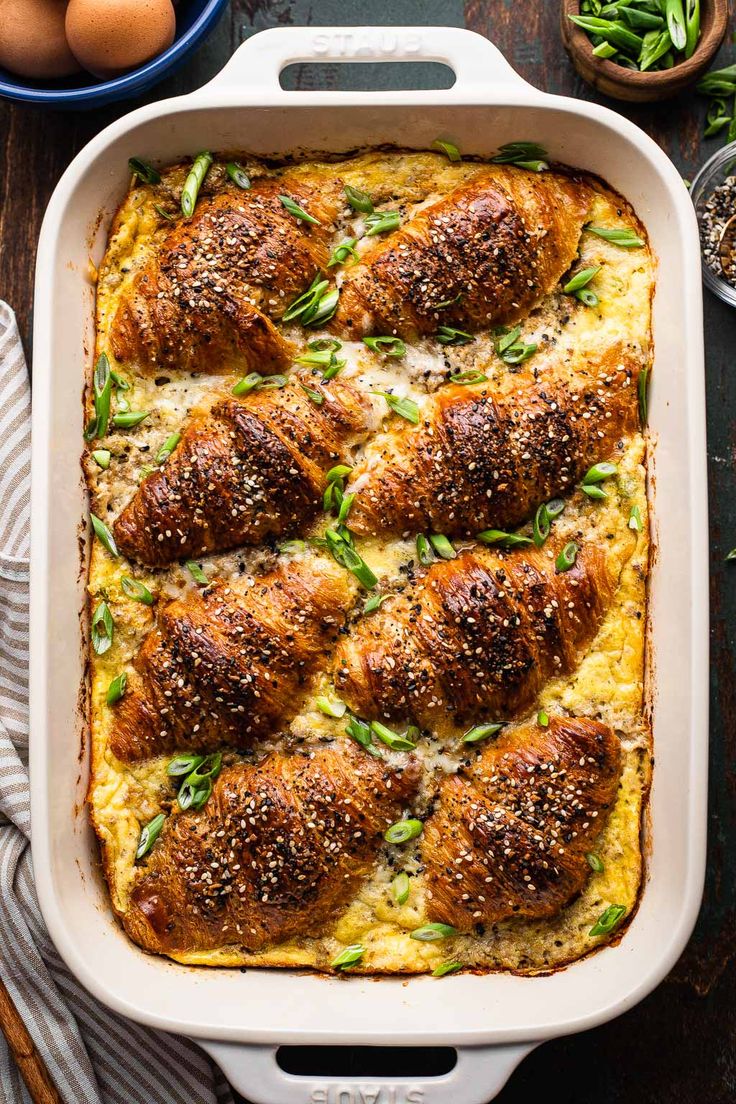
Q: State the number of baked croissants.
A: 8